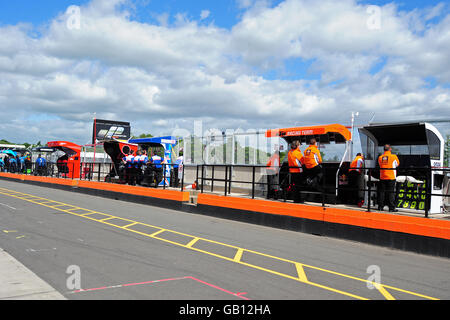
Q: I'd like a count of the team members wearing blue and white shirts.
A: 5